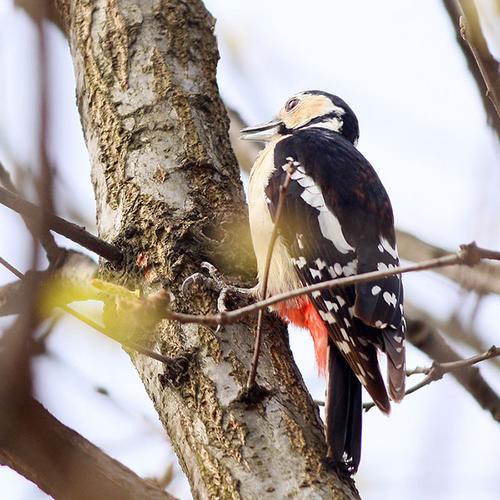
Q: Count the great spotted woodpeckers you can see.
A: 1